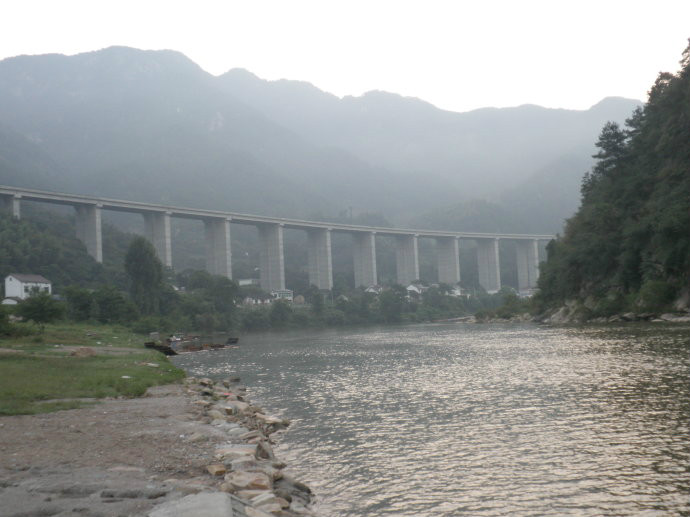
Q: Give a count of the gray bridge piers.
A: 11